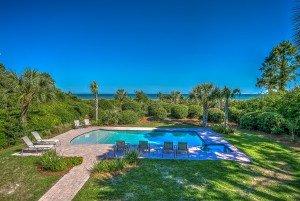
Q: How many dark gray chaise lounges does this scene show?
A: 4